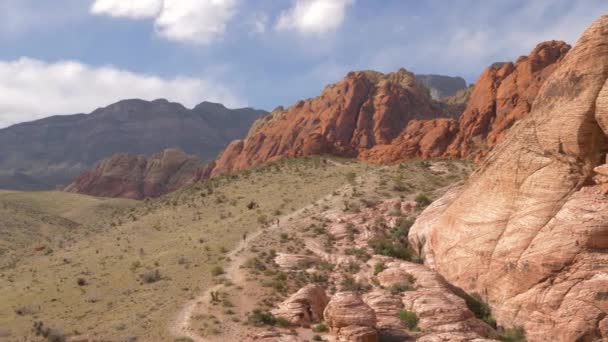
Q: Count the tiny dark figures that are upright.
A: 2